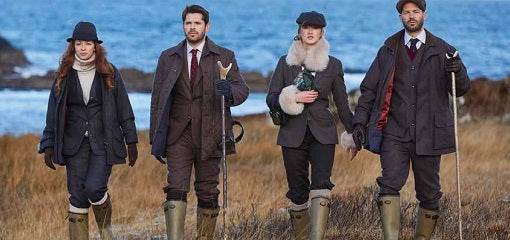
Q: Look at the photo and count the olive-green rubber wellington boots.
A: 8